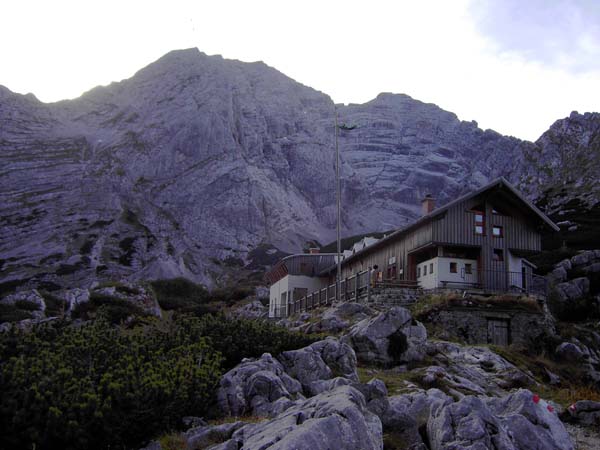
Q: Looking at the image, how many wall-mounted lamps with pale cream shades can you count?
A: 0